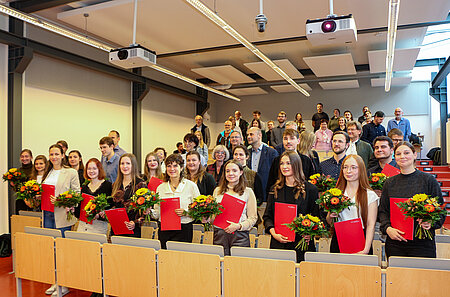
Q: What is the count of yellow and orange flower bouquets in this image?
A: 11